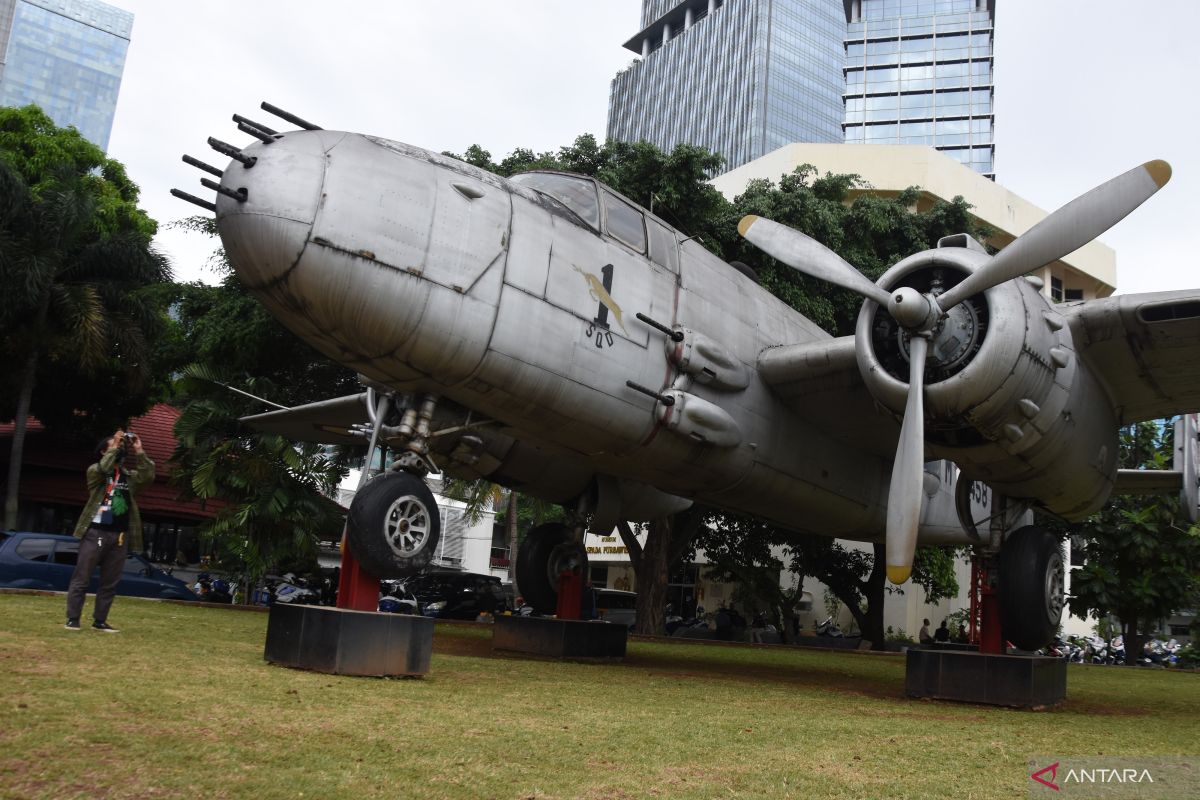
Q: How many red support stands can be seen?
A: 3